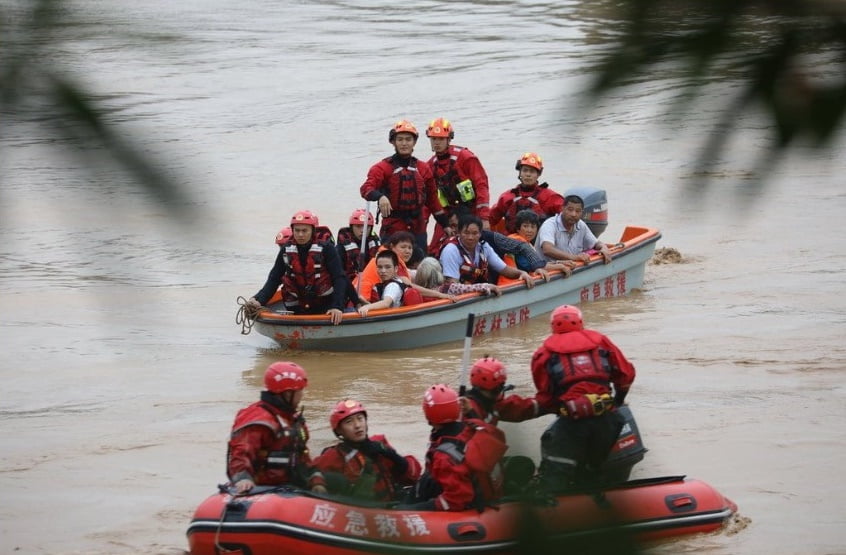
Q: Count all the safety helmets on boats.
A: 11